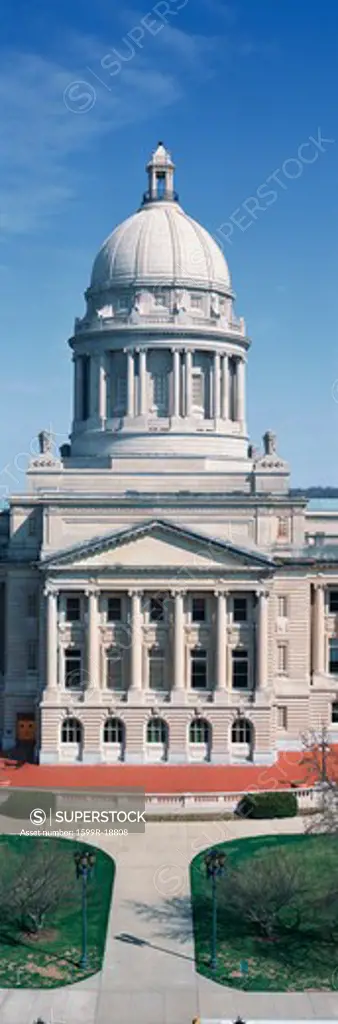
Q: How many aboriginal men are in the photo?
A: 0